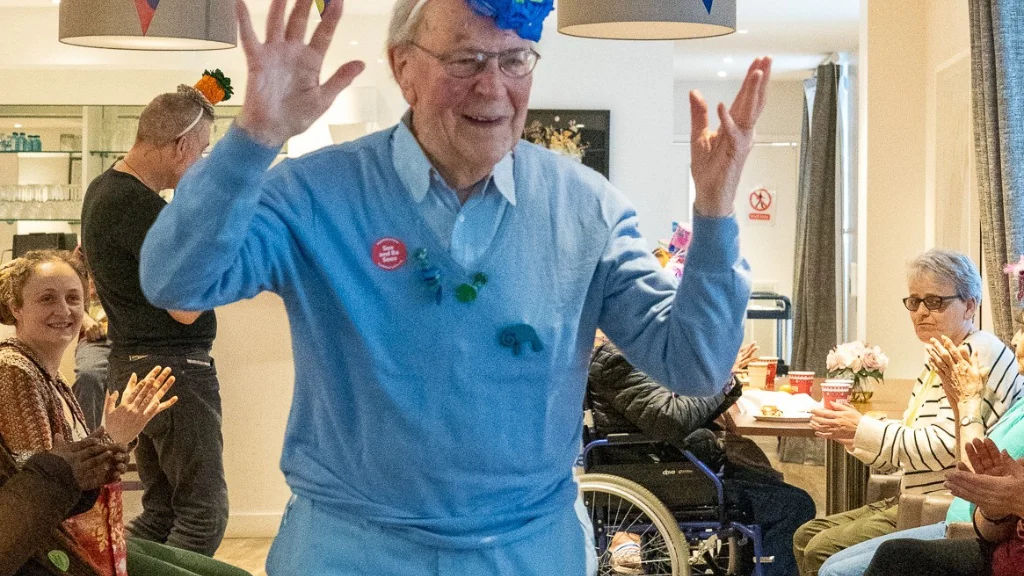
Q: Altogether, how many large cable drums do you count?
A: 0